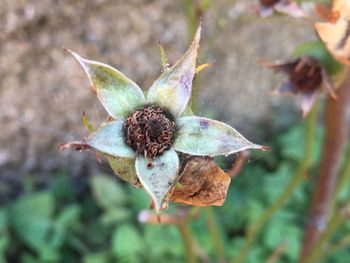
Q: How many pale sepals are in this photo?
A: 5